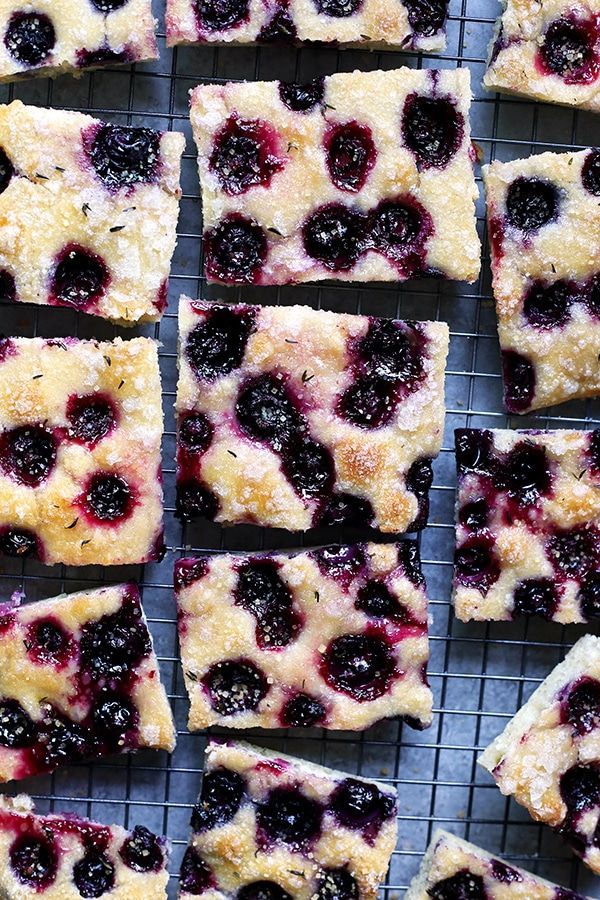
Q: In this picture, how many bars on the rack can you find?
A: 15